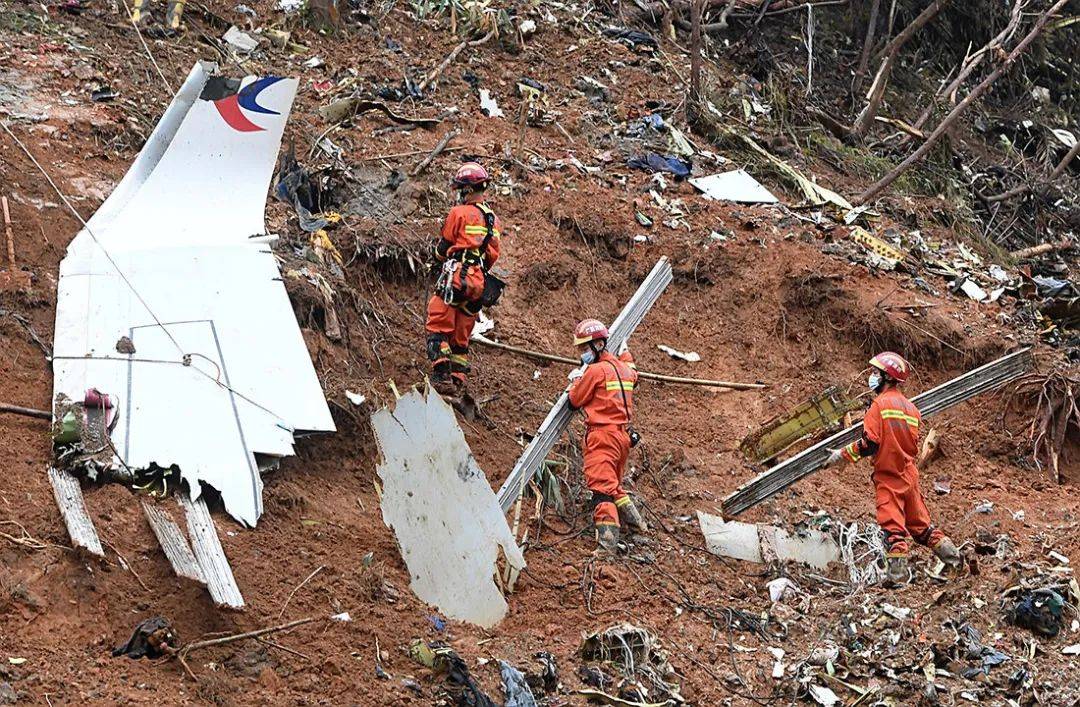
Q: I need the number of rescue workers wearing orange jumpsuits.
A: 3